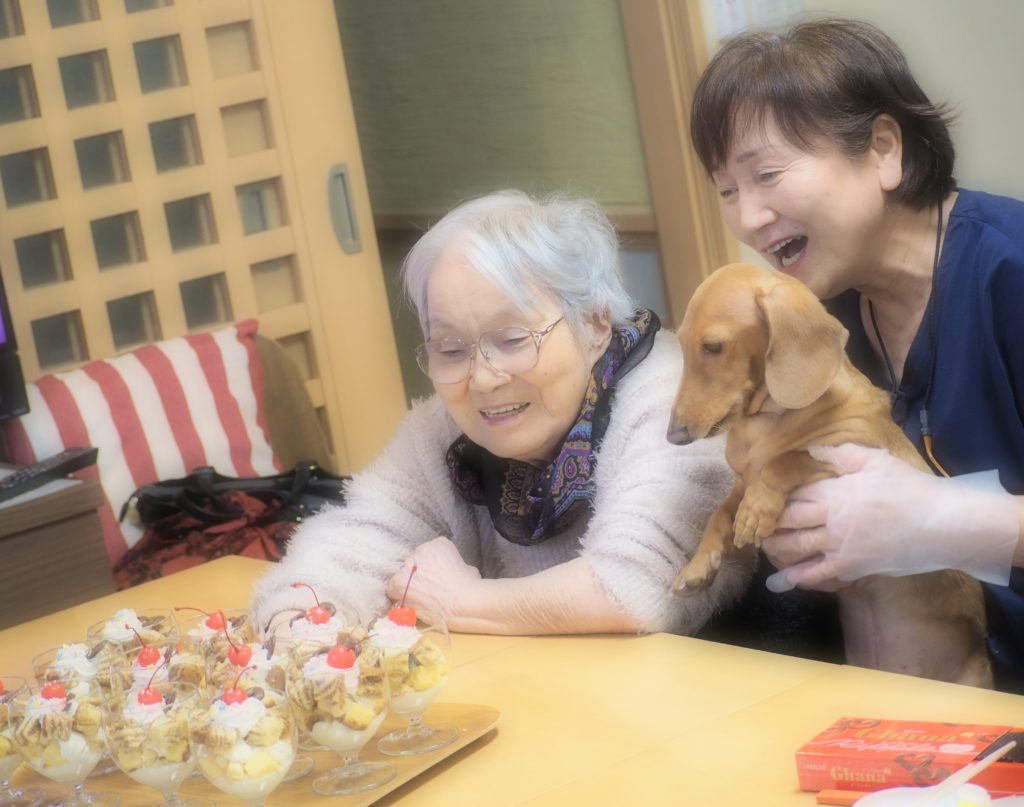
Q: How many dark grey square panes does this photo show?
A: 15